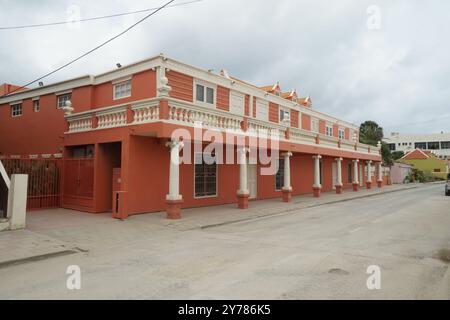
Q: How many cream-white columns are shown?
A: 8